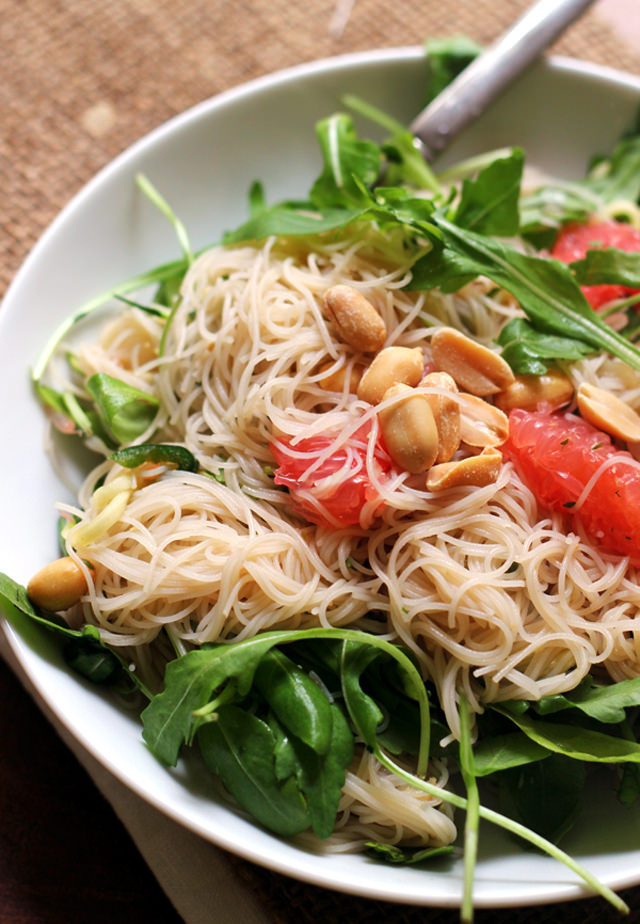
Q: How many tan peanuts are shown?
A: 11